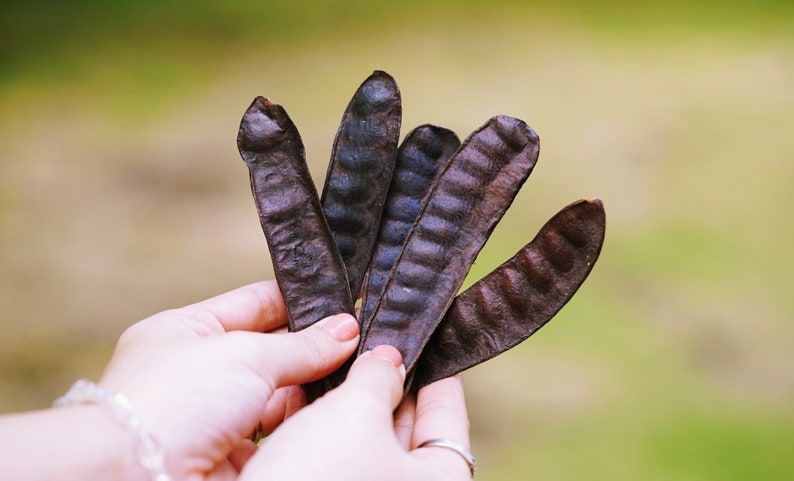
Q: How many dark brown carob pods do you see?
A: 5